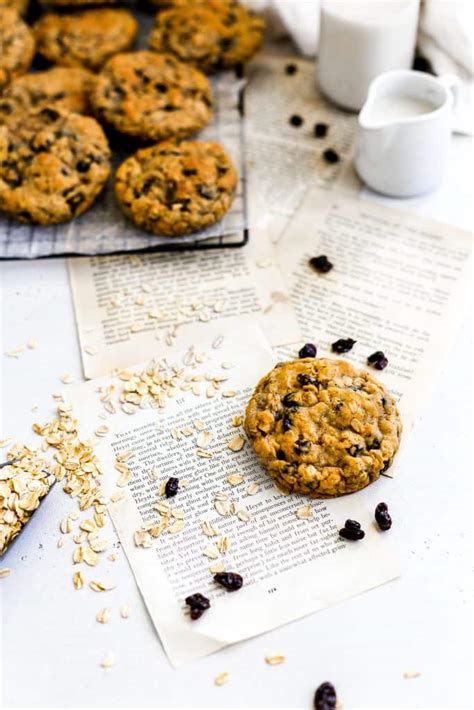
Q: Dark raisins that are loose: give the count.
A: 14